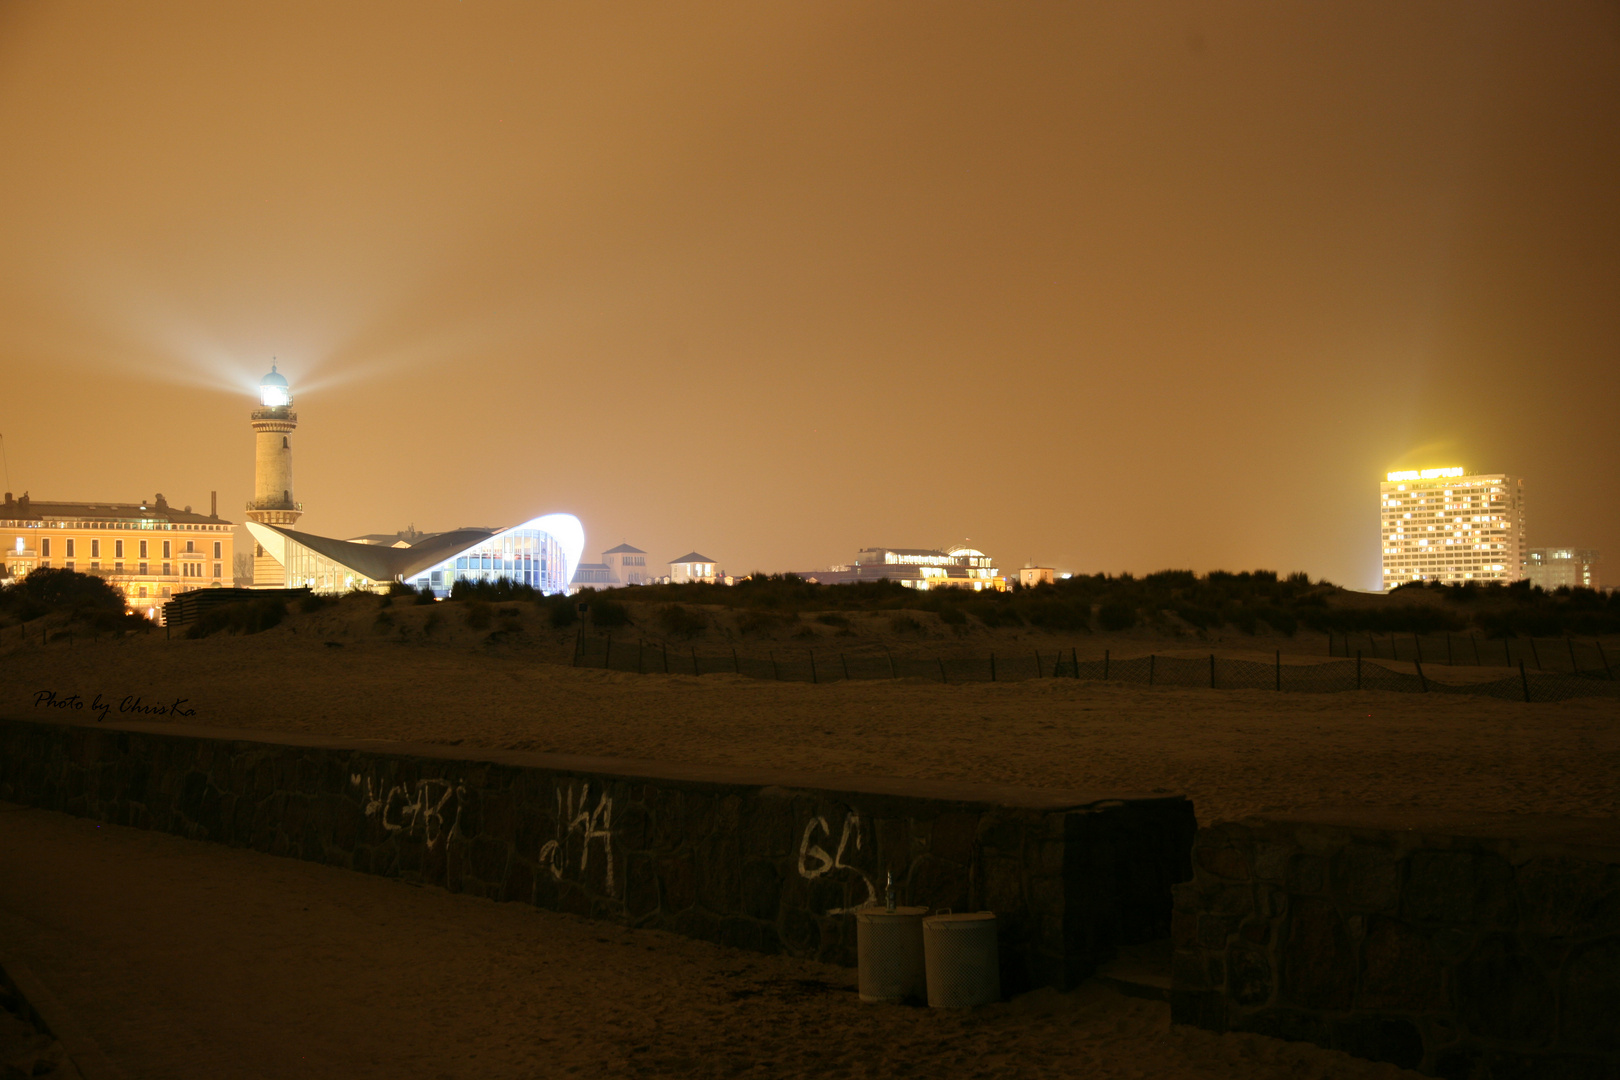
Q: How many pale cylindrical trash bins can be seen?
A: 2